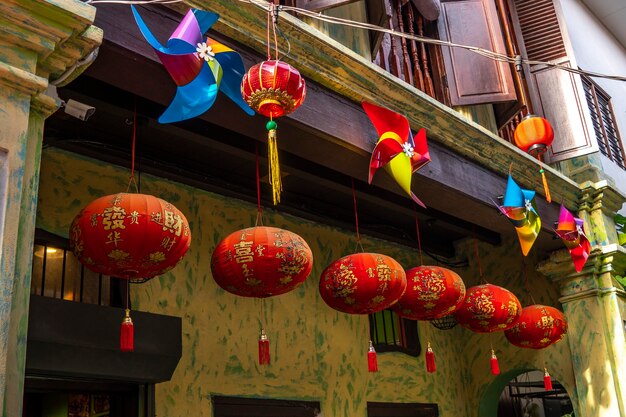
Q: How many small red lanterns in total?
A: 2